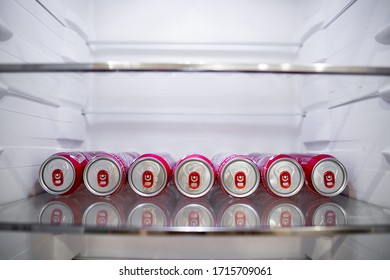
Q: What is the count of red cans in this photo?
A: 7